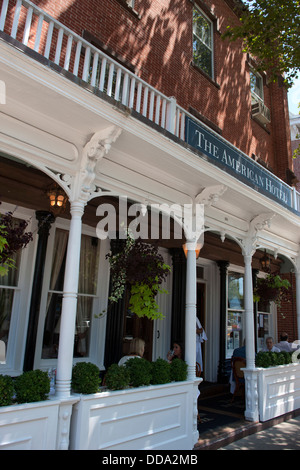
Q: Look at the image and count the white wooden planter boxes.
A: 3